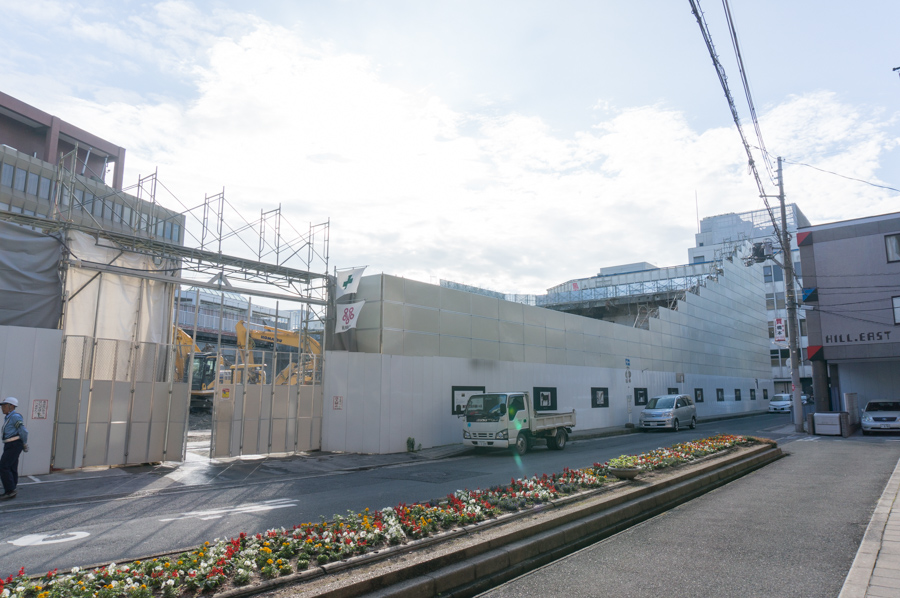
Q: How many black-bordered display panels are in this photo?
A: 10